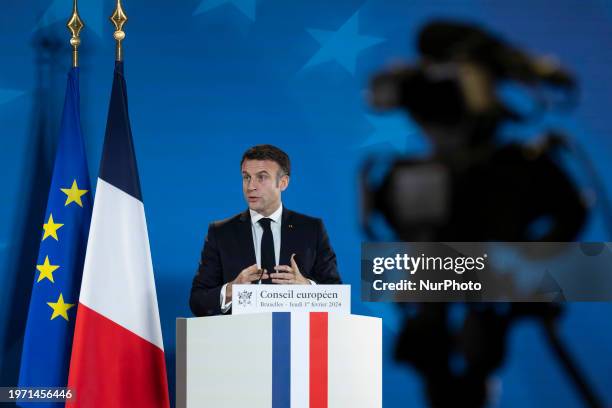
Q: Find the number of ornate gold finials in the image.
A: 2